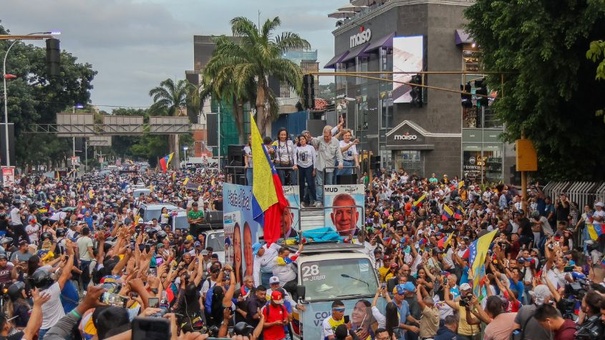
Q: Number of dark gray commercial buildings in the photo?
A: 1